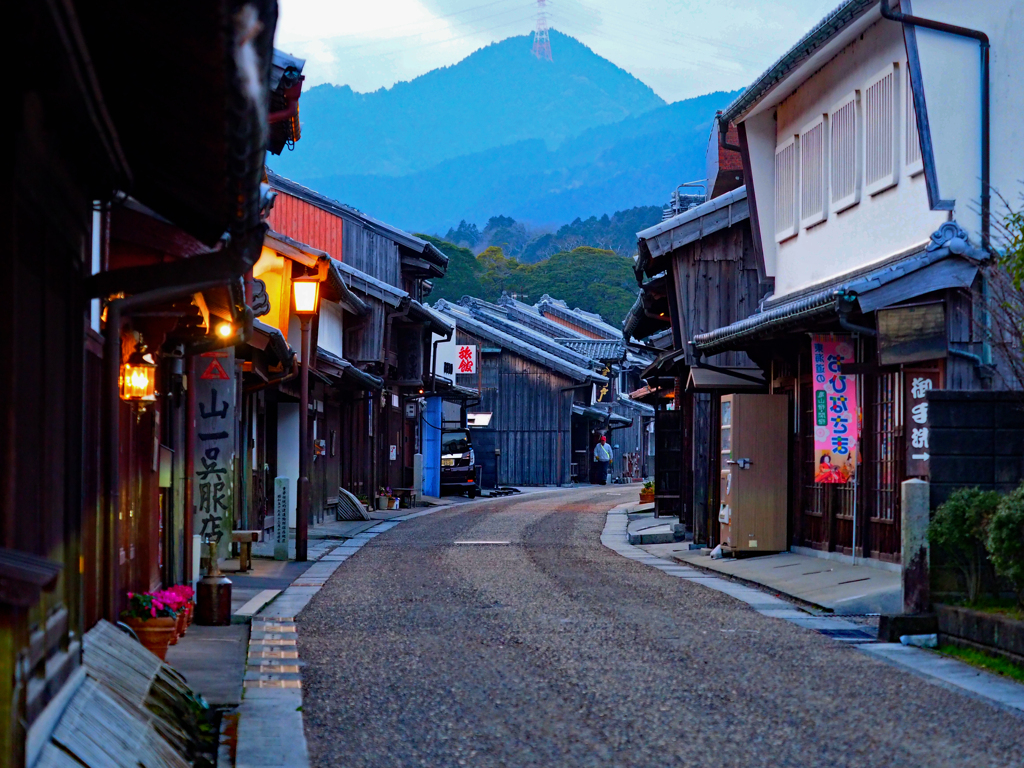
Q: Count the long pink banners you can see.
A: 1